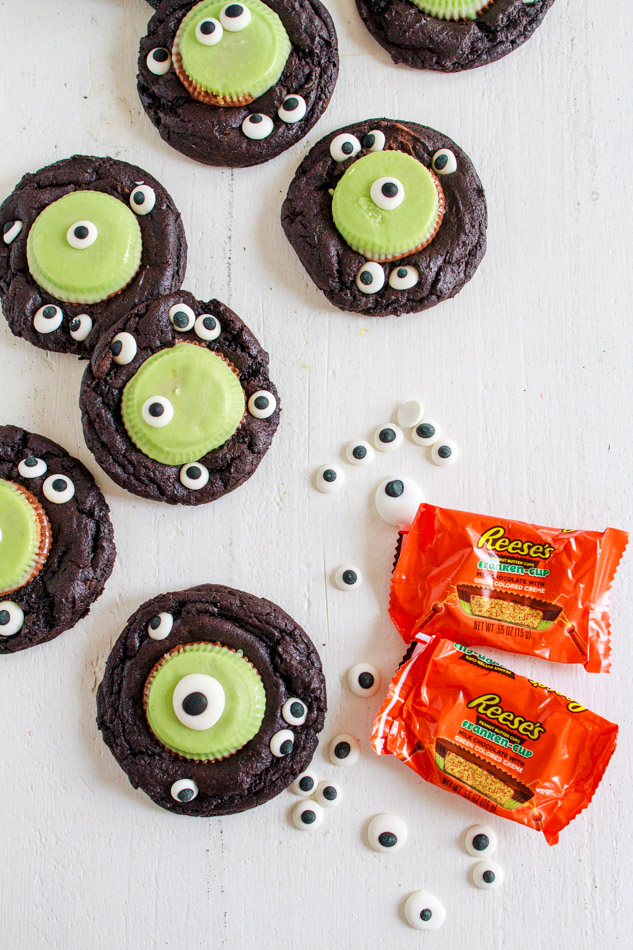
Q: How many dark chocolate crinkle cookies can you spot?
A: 7